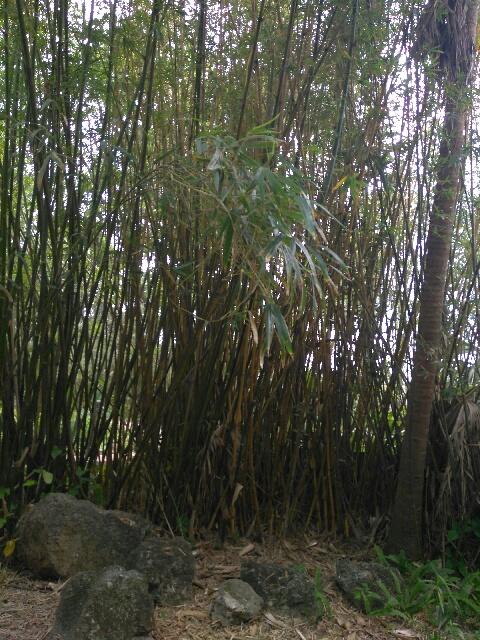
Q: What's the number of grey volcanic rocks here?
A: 6